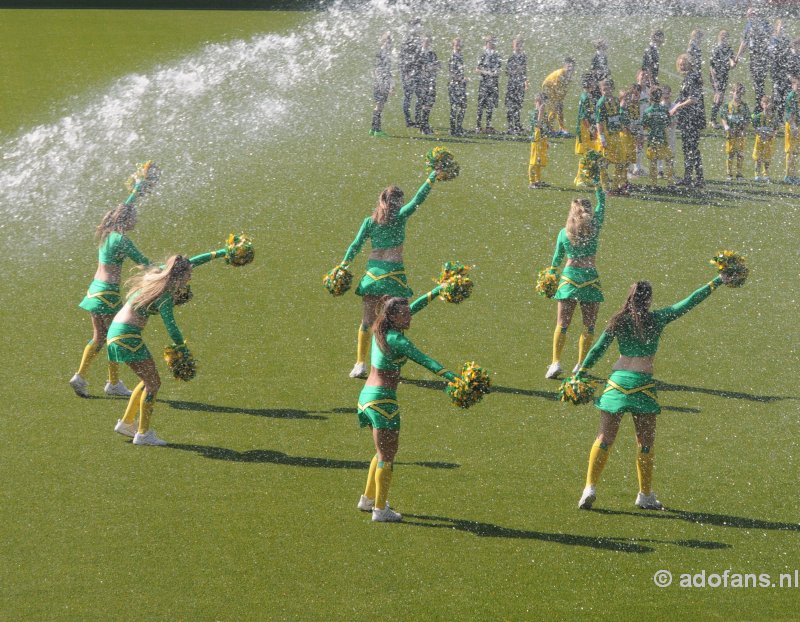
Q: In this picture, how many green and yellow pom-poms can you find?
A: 12